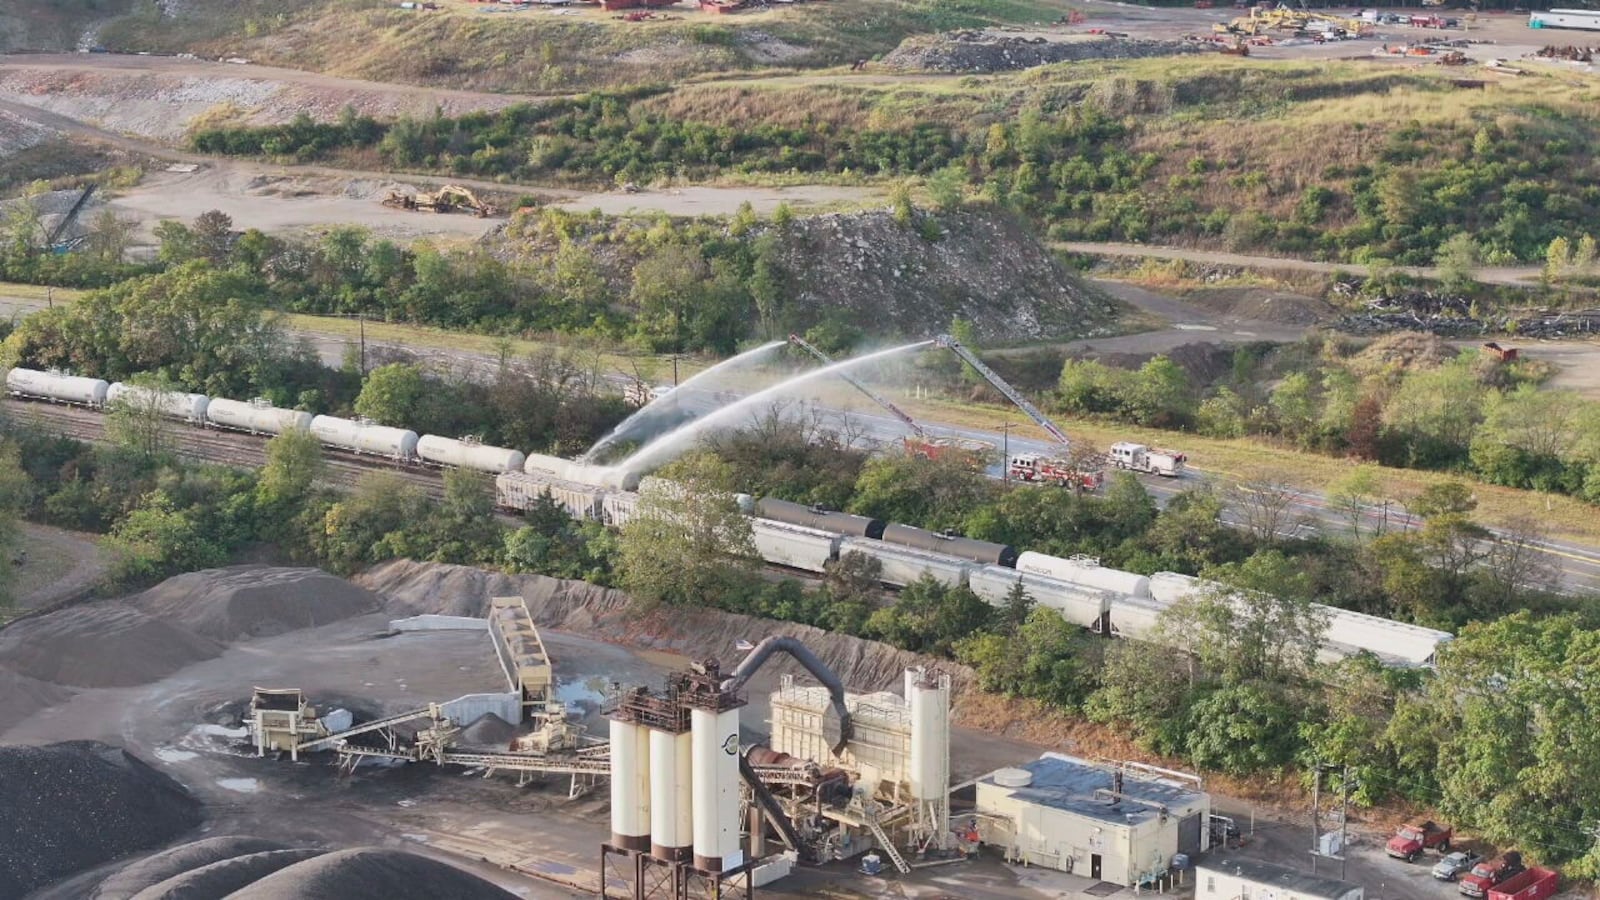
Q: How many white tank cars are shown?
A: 8